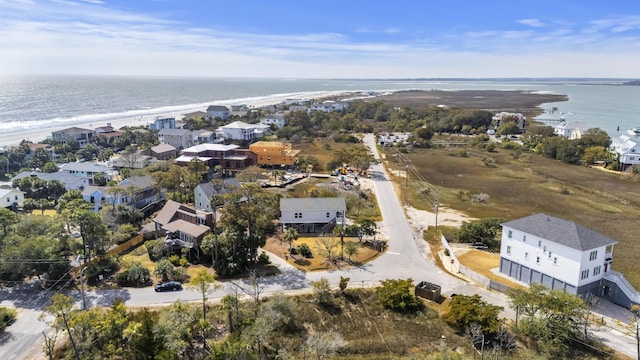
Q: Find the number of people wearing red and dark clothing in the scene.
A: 0